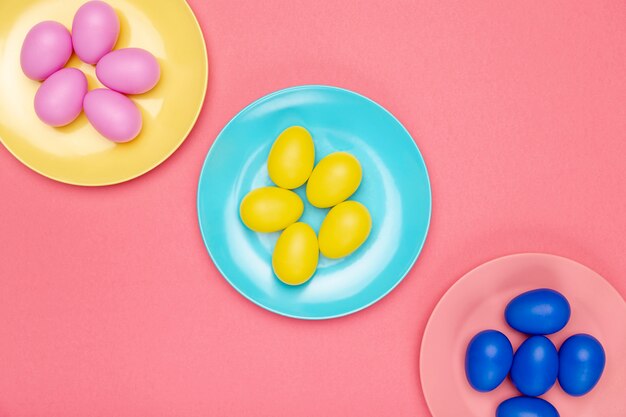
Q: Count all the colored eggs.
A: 15